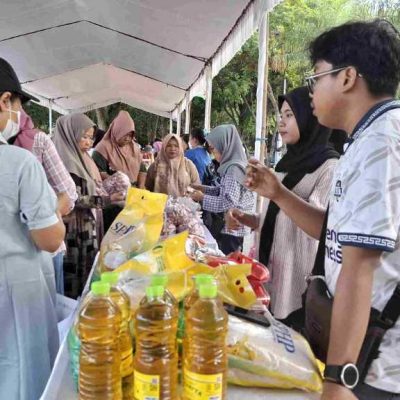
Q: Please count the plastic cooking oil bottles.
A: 6